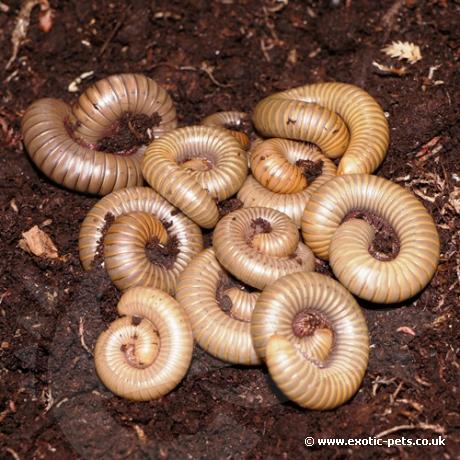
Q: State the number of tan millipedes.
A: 11